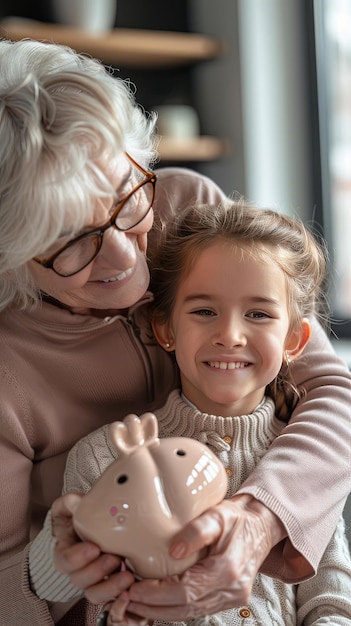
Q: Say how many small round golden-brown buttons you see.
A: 3